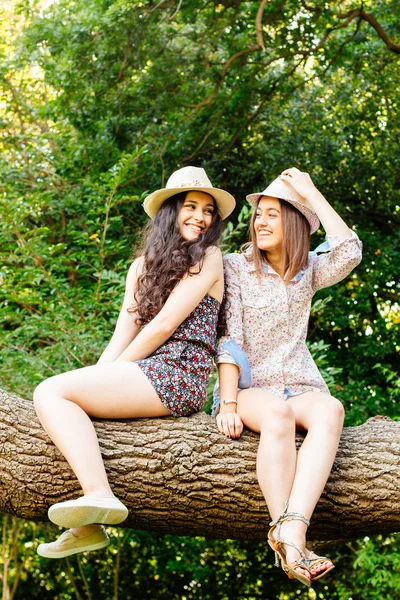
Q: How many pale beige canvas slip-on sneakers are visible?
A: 2